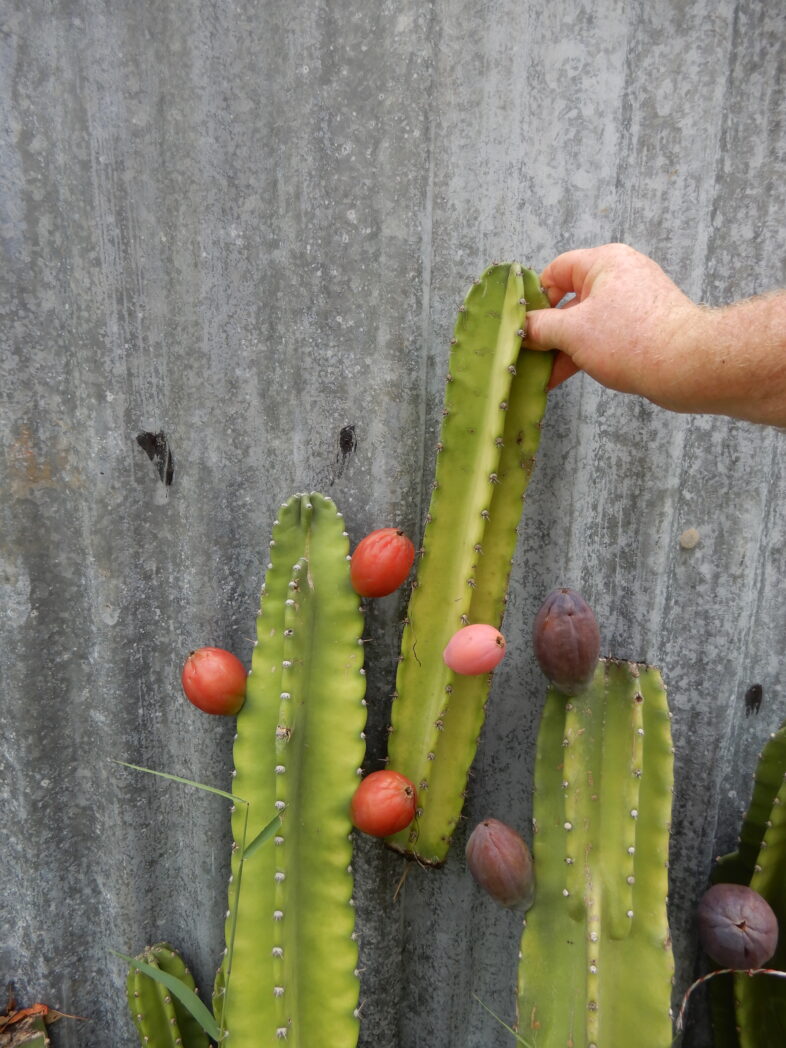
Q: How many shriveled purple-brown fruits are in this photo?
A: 3